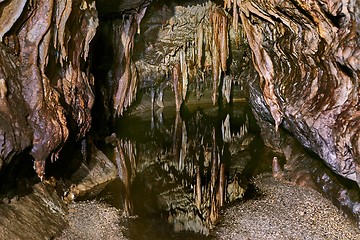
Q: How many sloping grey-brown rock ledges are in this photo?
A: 2